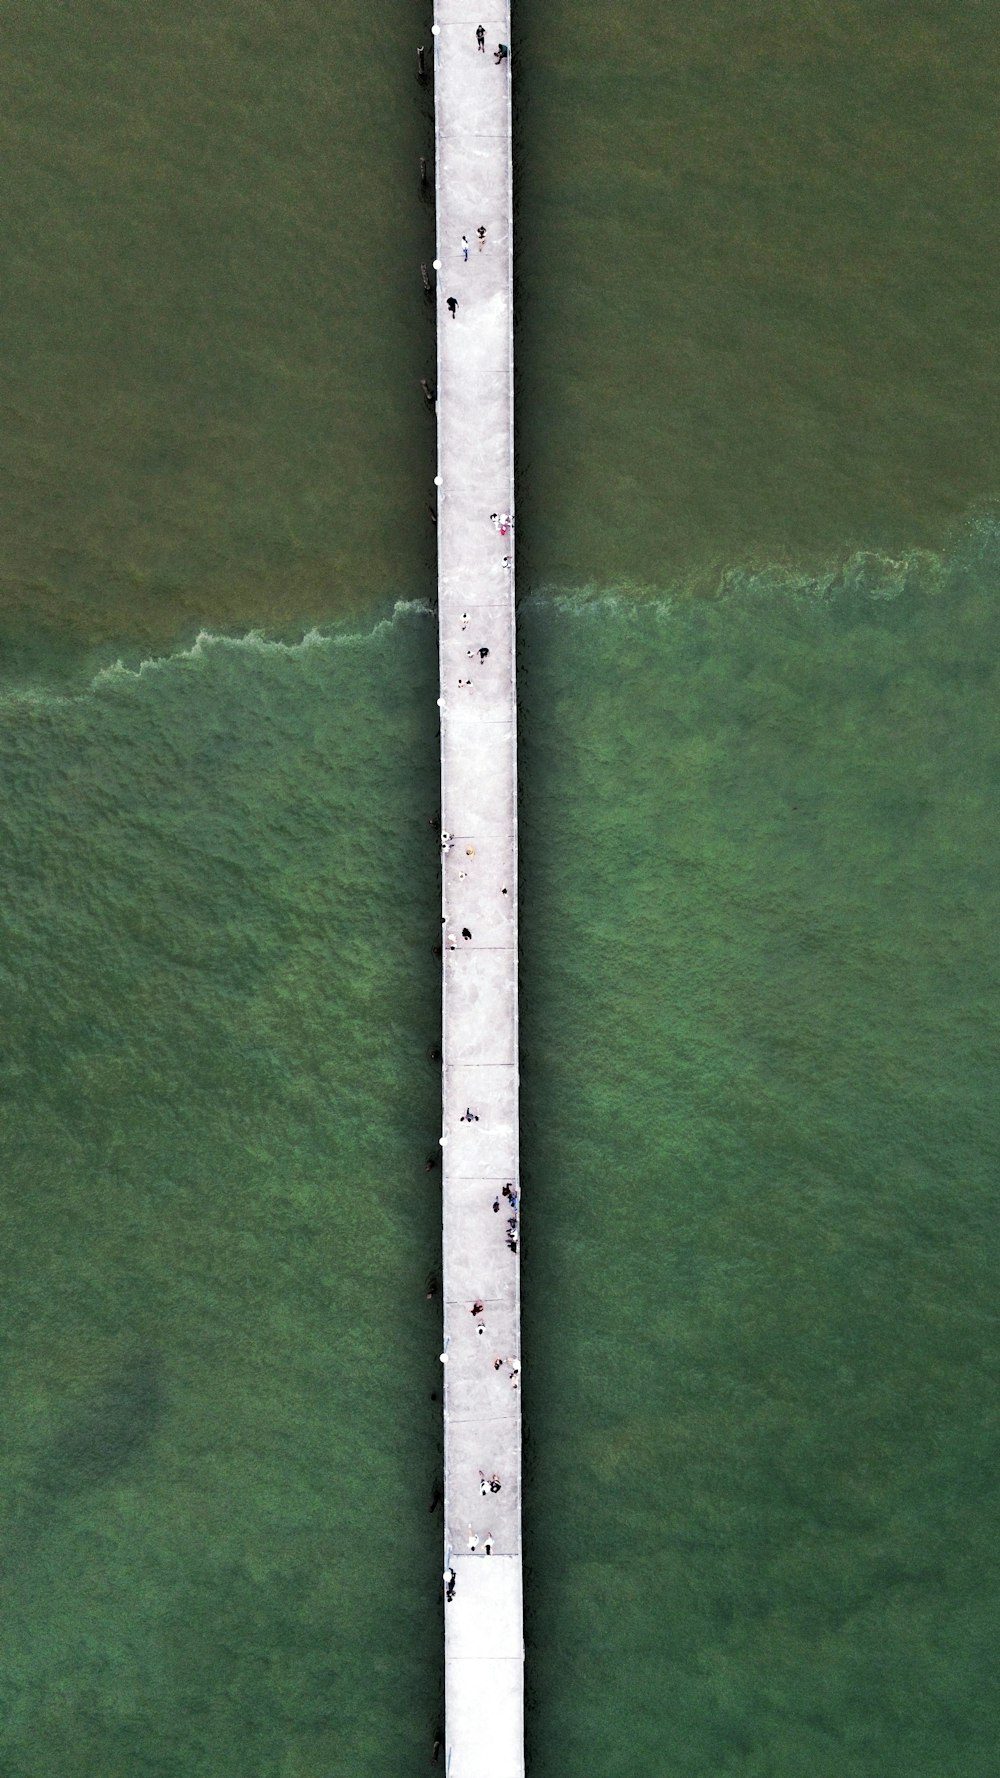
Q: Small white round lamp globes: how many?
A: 7